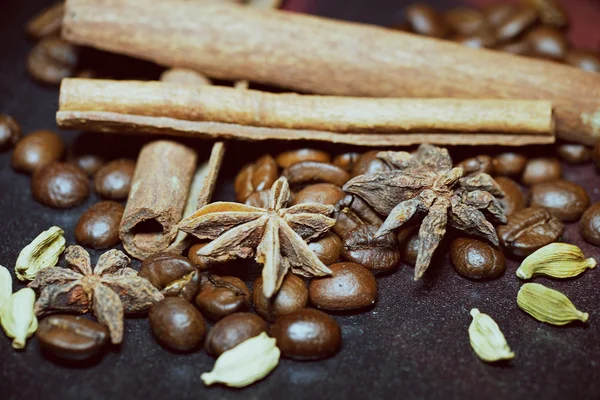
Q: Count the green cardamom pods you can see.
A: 7